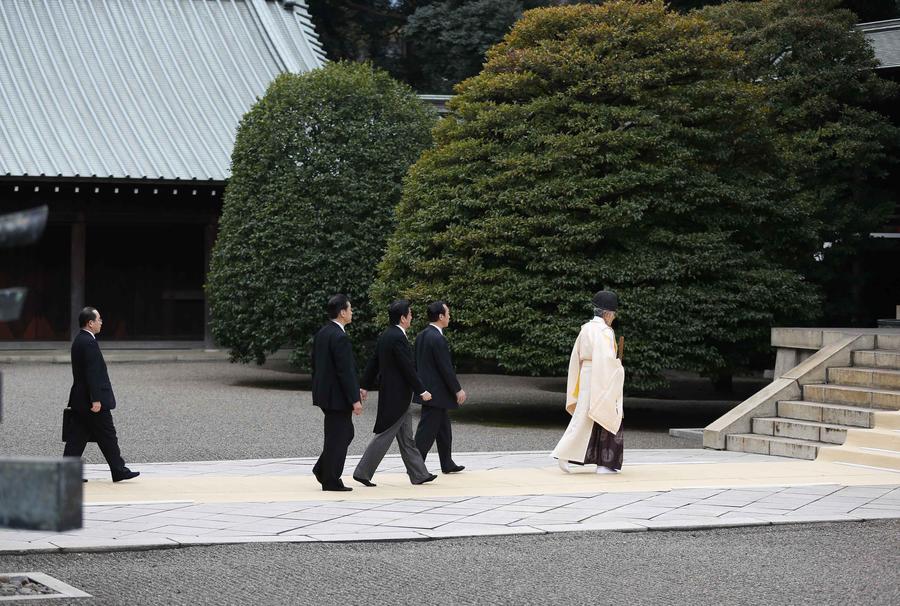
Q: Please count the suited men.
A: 4